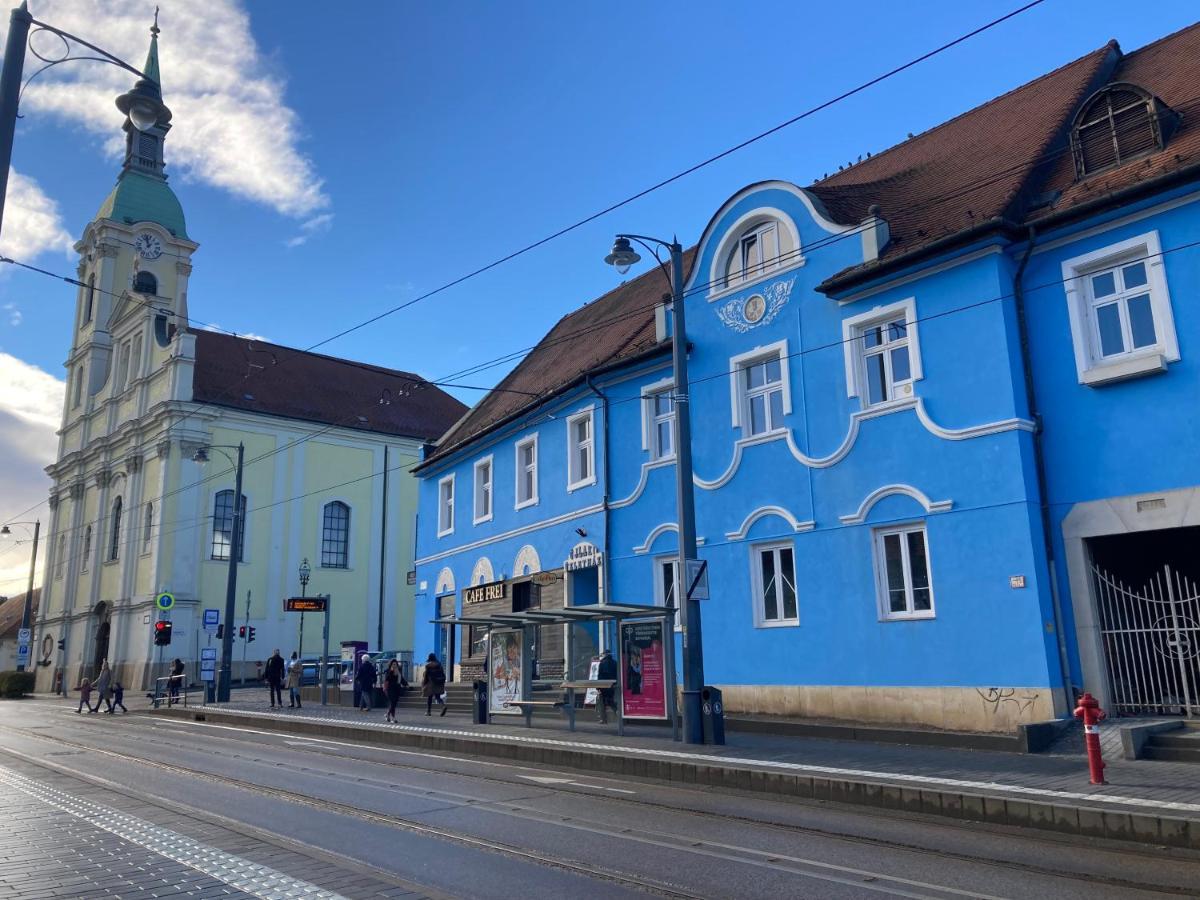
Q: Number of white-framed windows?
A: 12